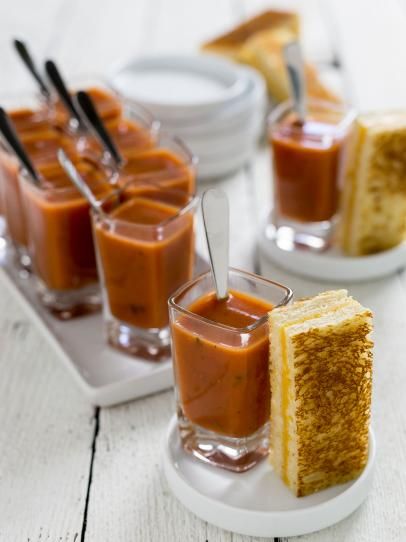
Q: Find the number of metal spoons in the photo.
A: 7